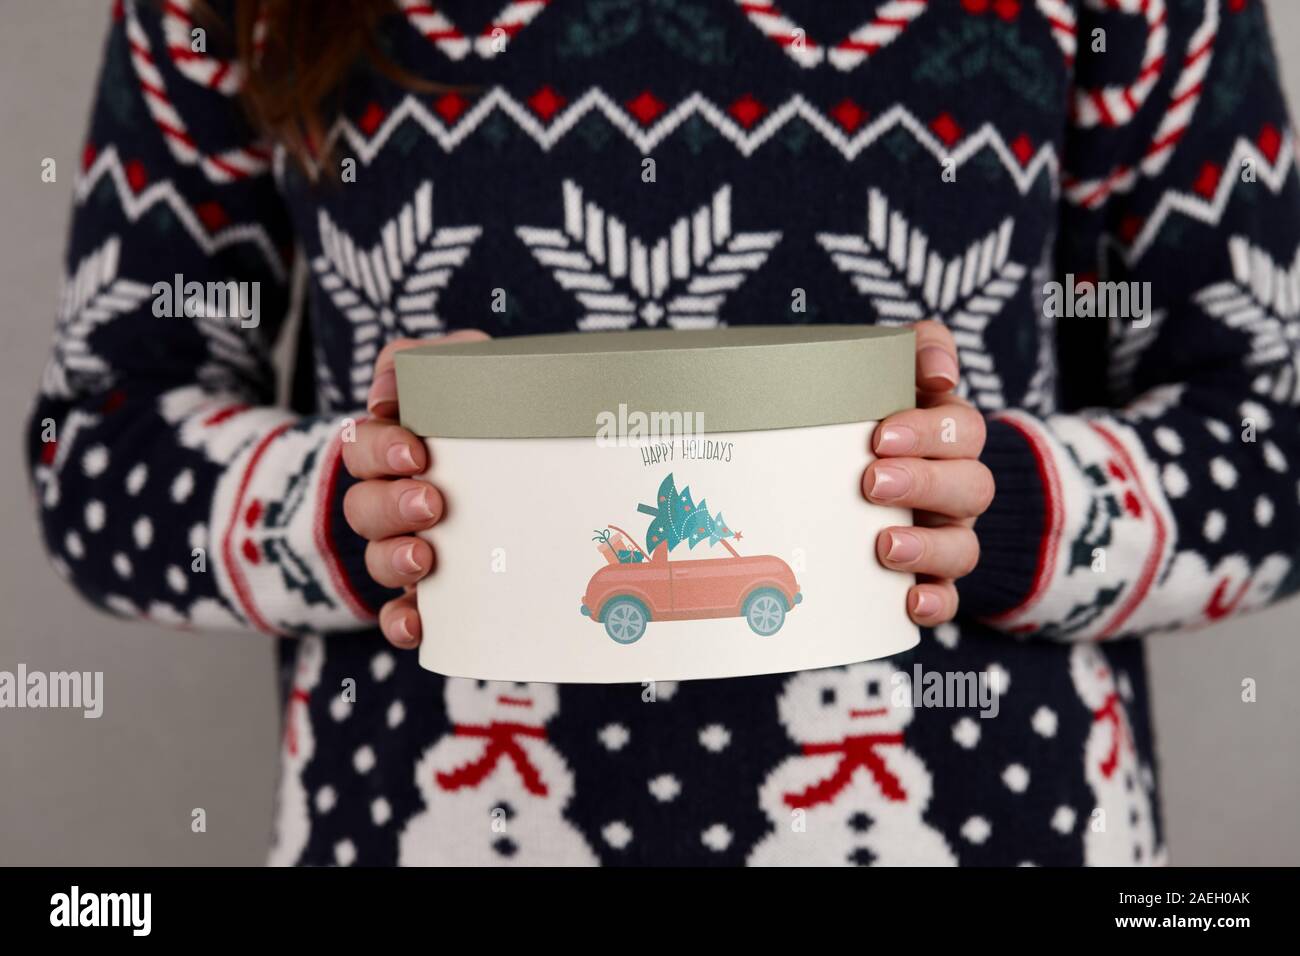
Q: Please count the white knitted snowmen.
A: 4